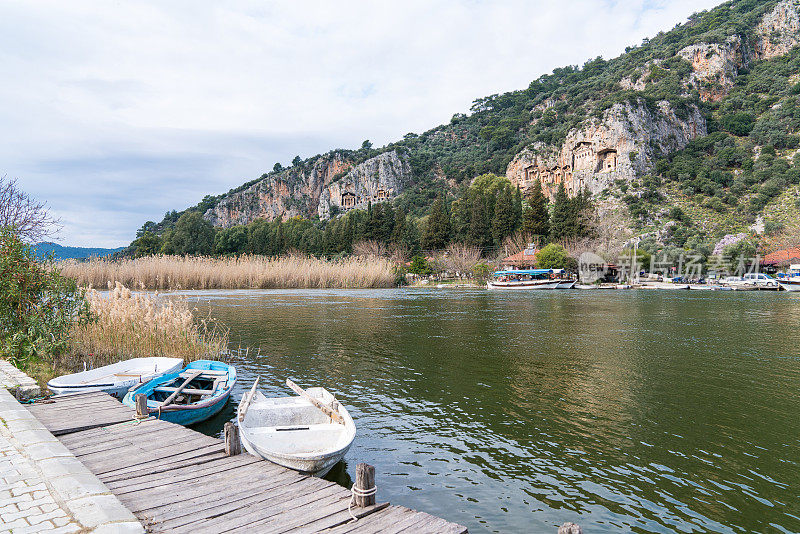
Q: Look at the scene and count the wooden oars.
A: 3